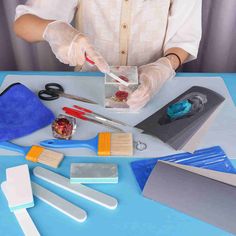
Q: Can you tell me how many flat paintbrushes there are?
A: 2